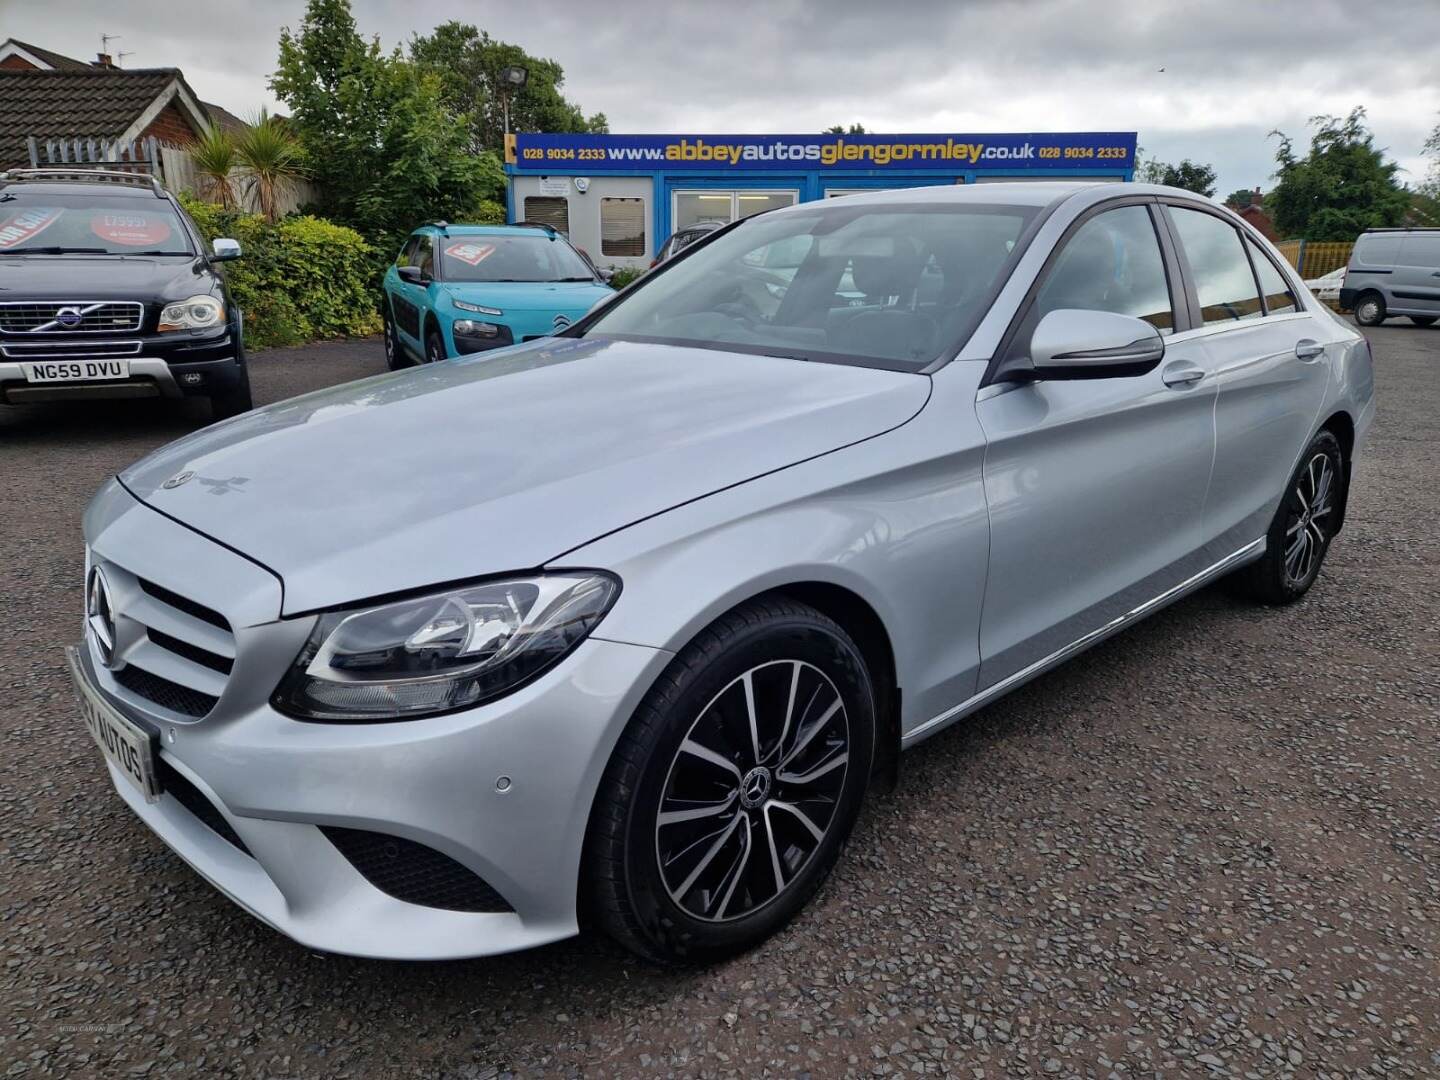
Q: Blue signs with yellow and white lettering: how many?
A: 1